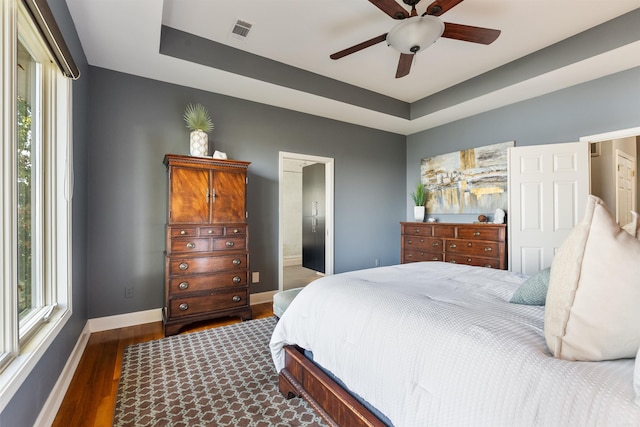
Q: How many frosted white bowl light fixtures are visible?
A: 1